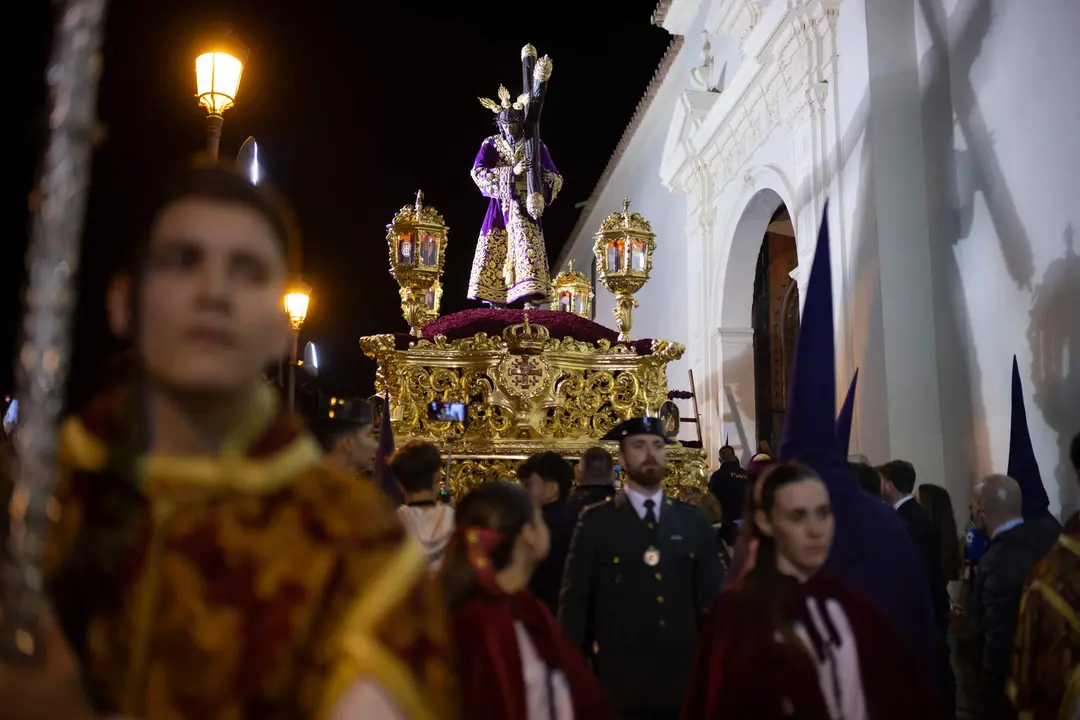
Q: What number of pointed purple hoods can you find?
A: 4